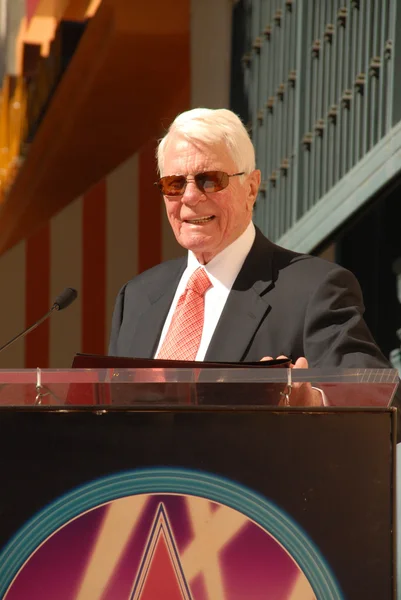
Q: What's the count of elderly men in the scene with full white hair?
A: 1